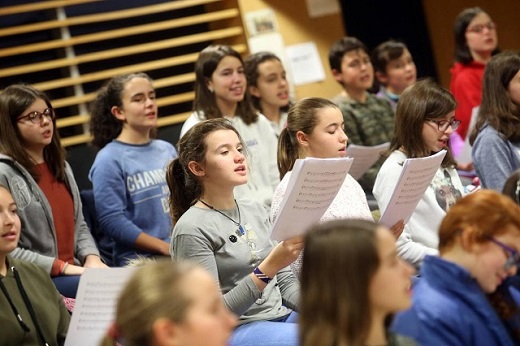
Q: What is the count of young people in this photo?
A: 15